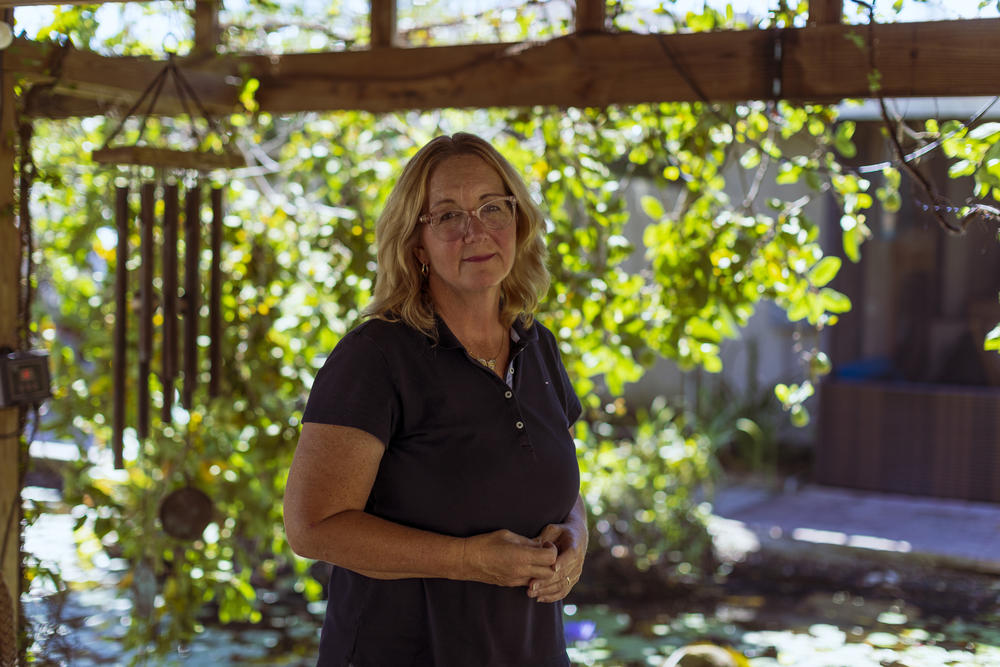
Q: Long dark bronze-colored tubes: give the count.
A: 5